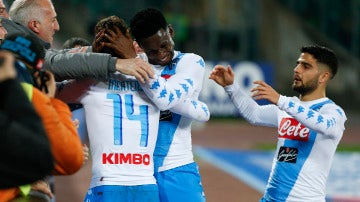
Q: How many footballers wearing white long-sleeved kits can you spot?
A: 3